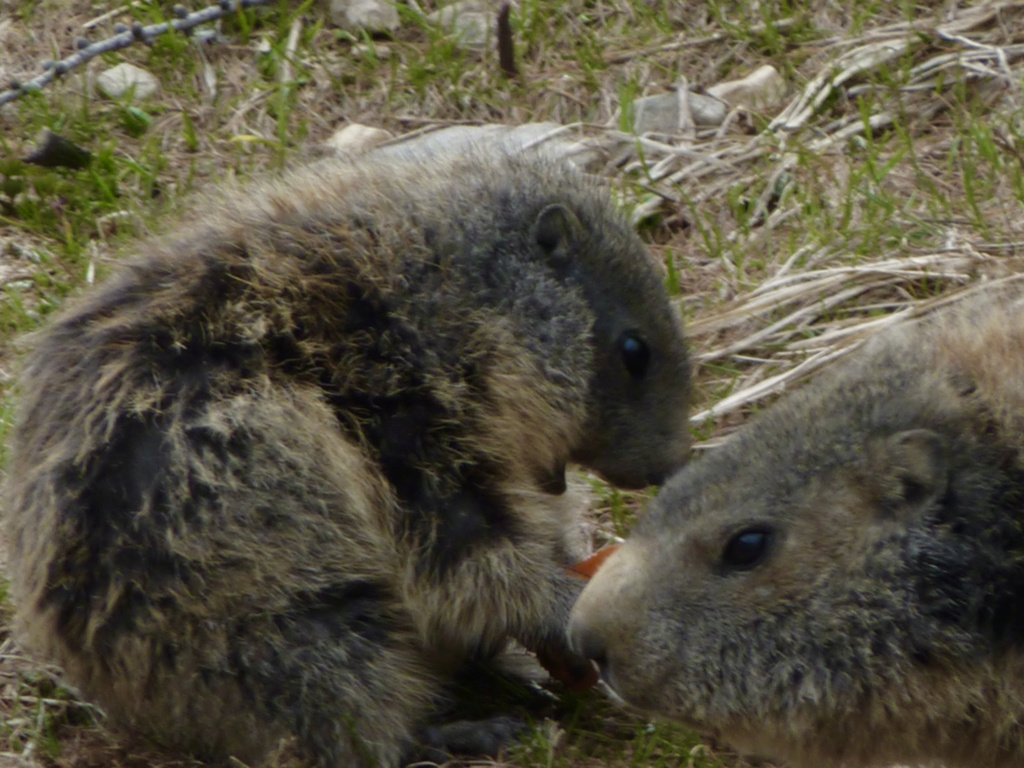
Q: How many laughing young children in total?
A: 0